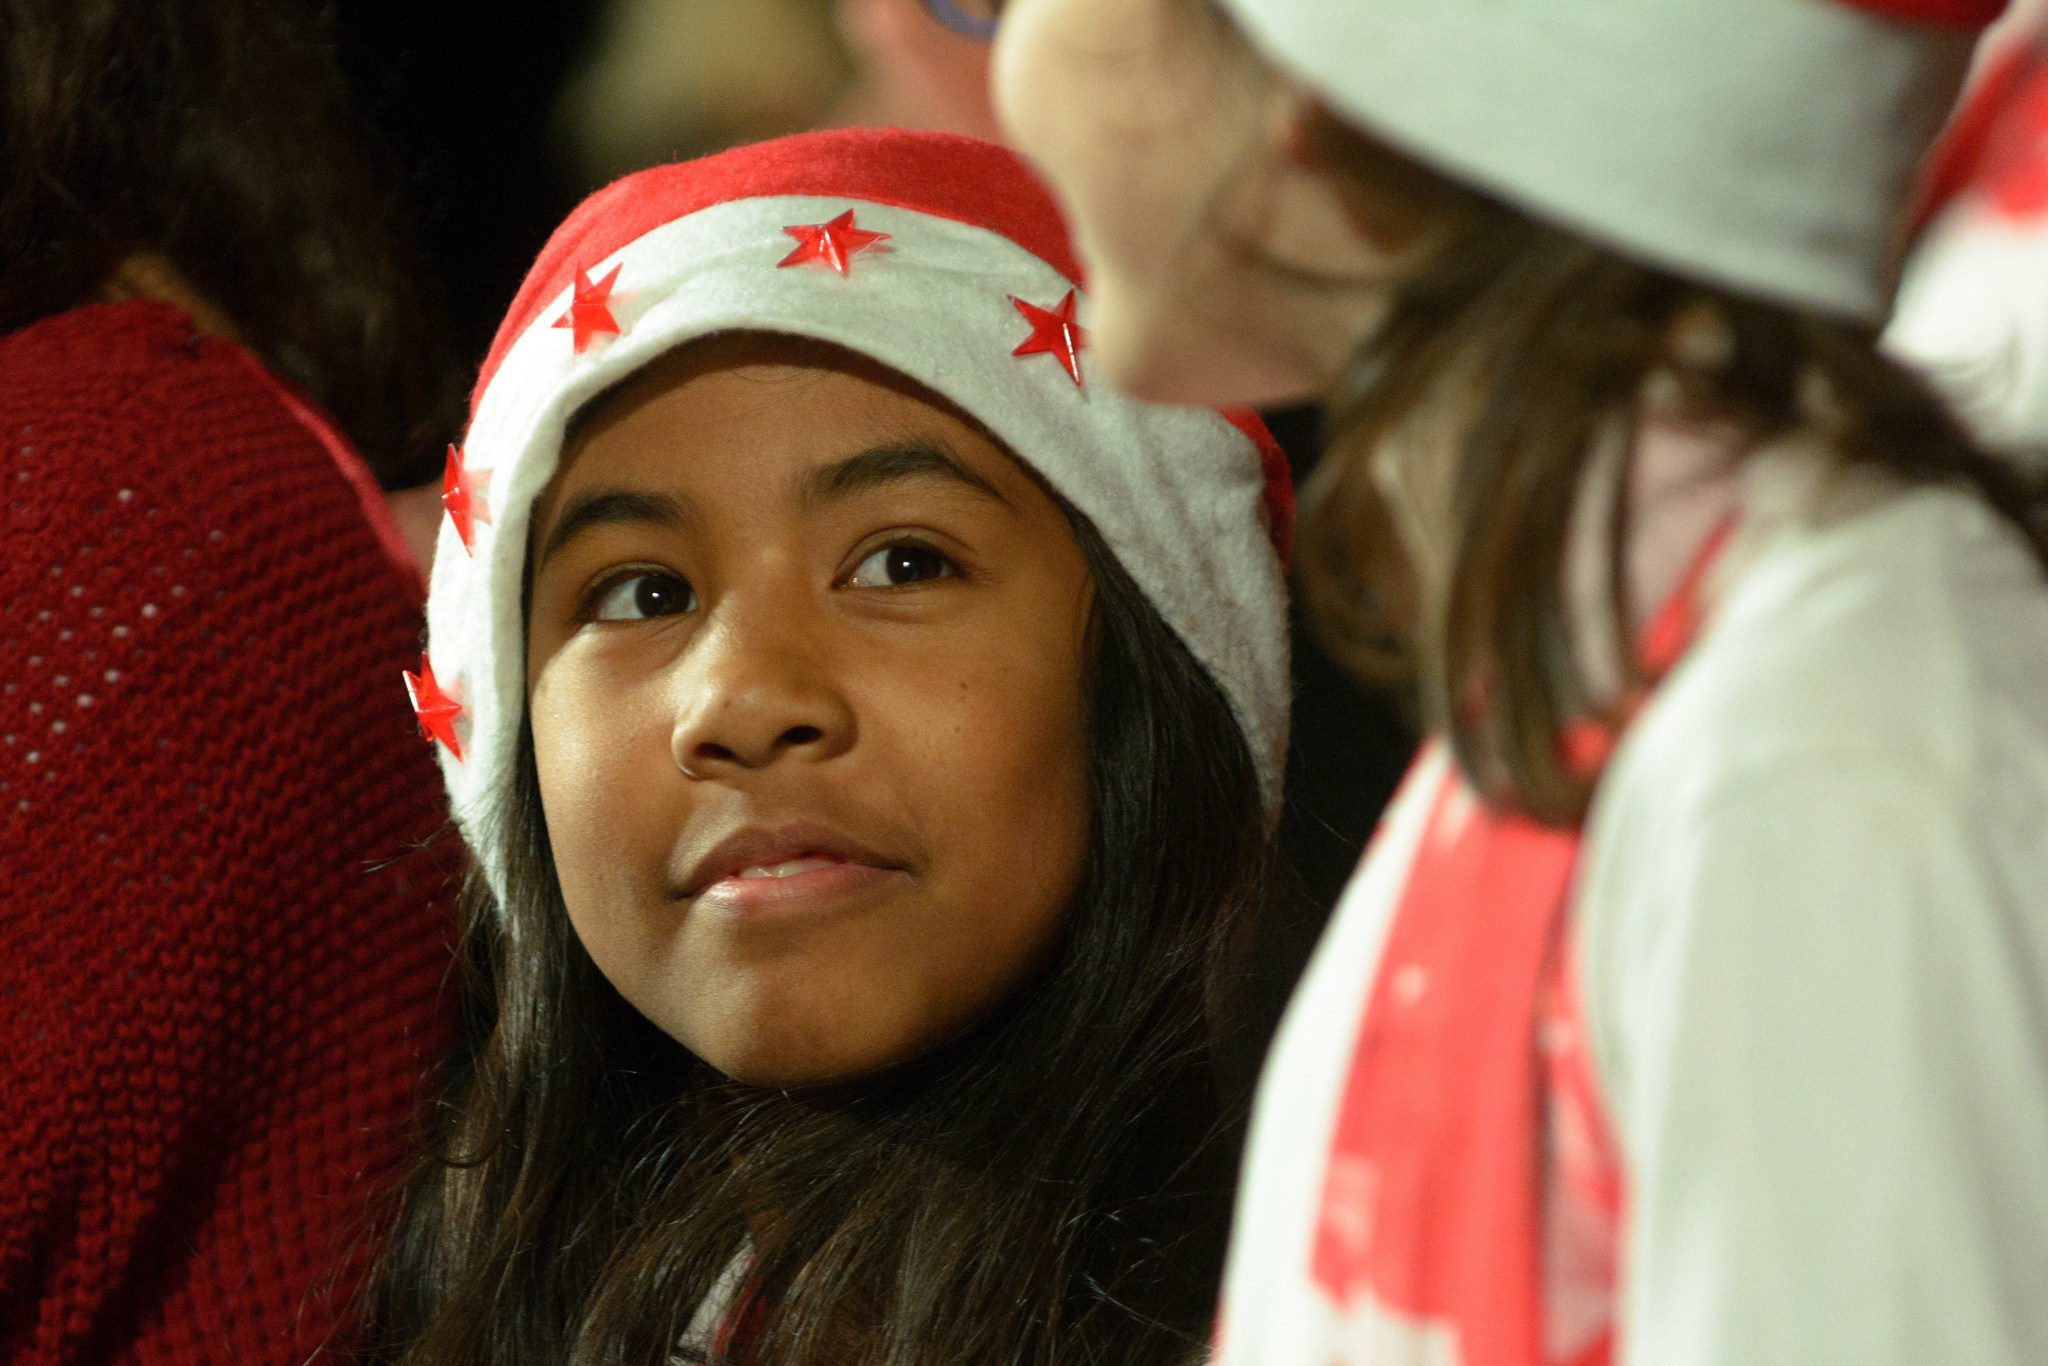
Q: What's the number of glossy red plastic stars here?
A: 5